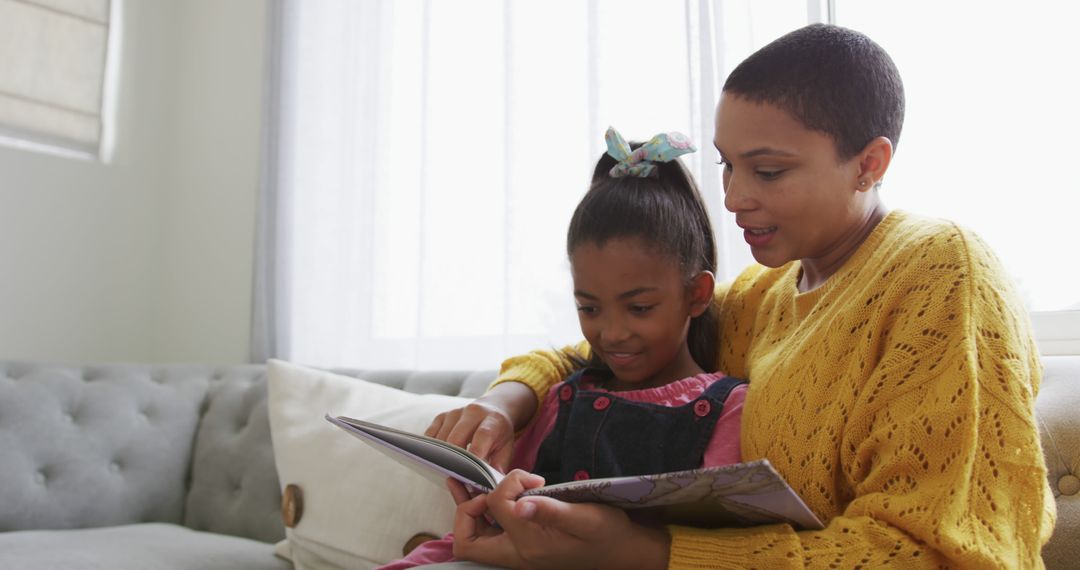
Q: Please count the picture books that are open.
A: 1